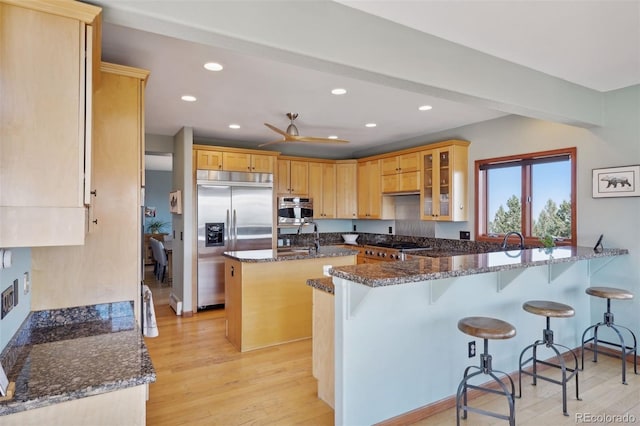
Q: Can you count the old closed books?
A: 0